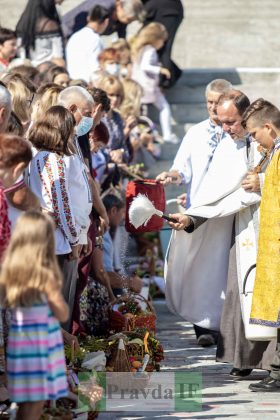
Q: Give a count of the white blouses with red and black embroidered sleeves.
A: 1